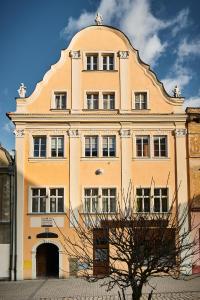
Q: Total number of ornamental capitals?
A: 6